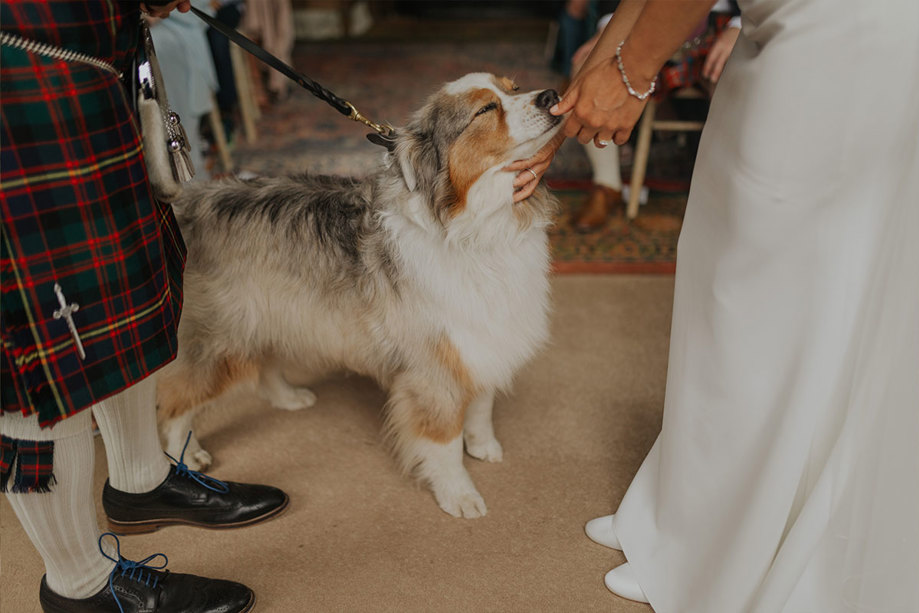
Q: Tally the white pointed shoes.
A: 2